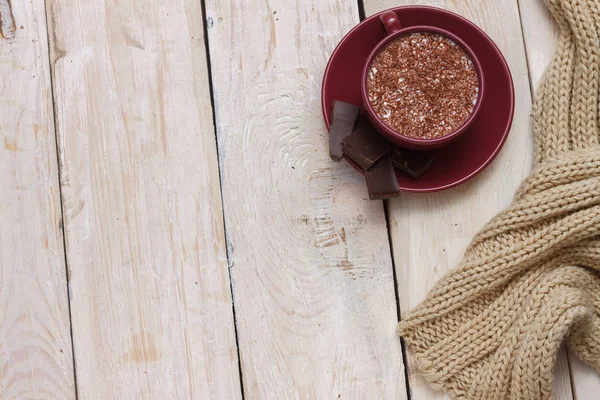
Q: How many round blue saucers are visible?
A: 0